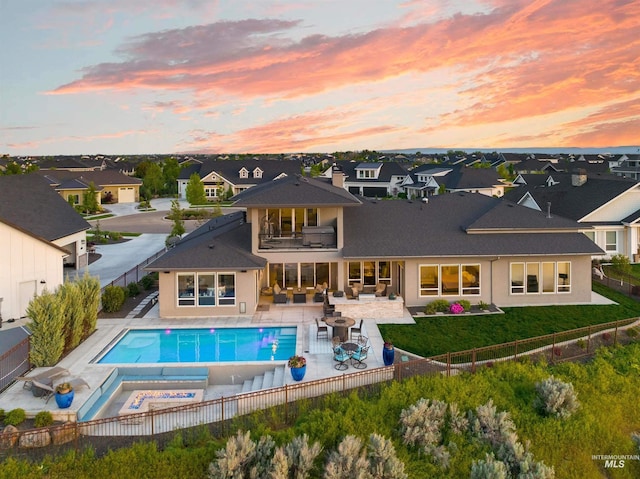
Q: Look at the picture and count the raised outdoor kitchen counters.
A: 1